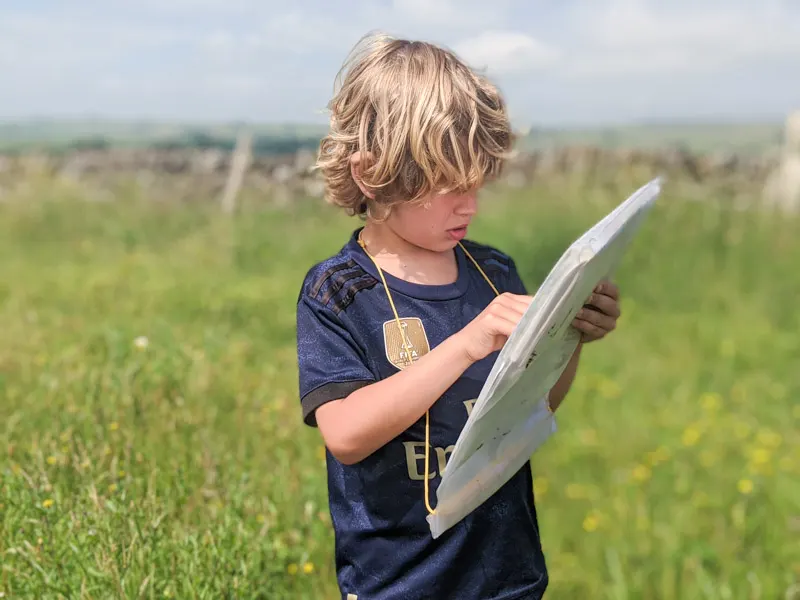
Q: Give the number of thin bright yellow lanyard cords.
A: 1